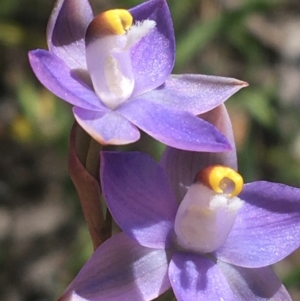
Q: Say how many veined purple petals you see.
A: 12